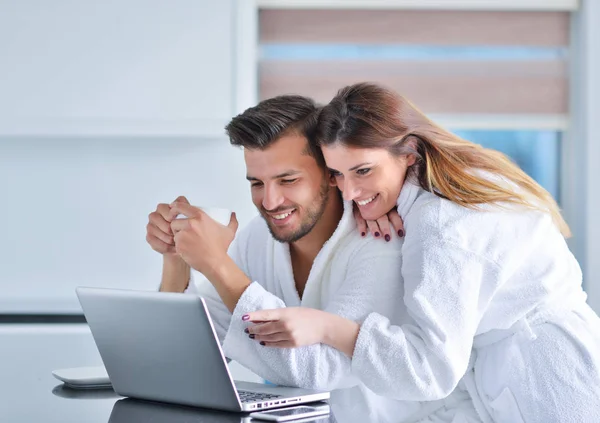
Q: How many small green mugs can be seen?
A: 0